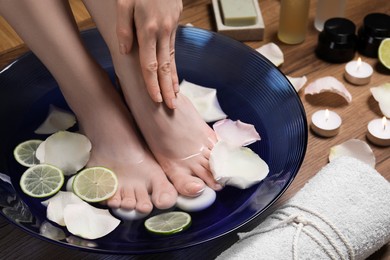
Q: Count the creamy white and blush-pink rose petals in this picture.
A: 12